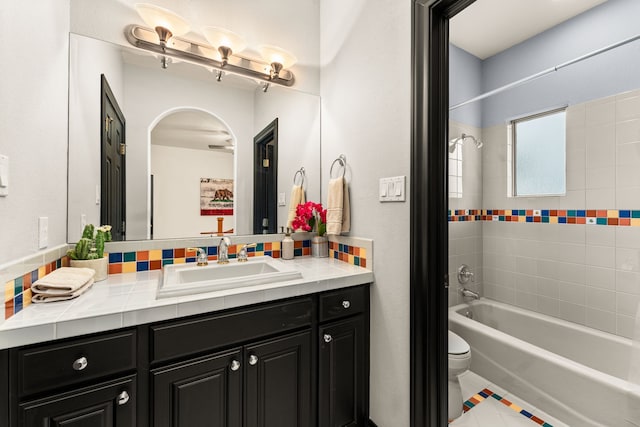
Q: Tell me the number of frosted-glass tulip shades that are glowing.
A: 3